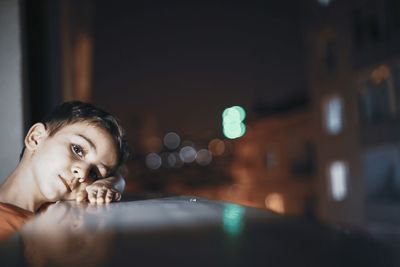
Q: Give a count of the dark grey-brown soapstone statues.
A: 0